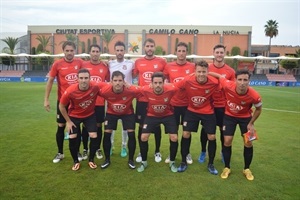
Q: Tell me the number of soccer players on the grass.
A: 11